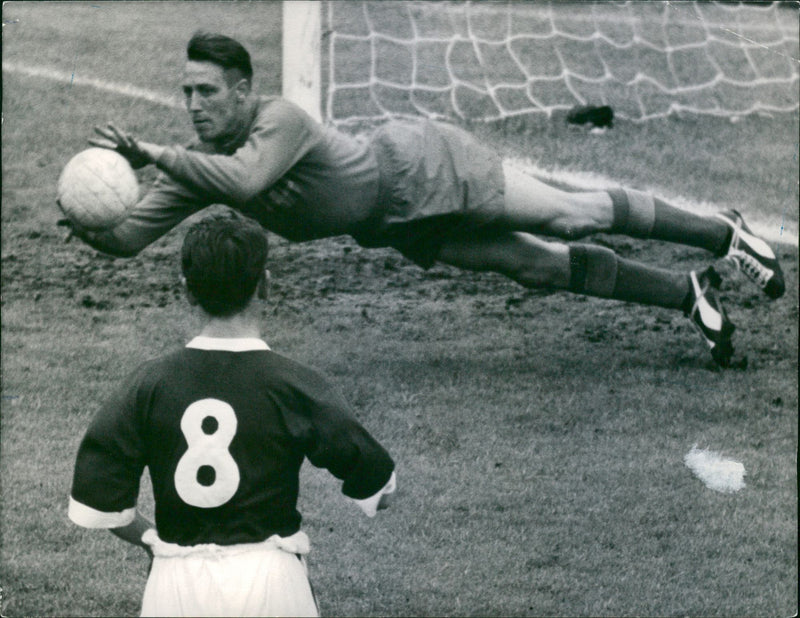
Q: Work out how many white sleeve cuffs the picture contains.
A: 2